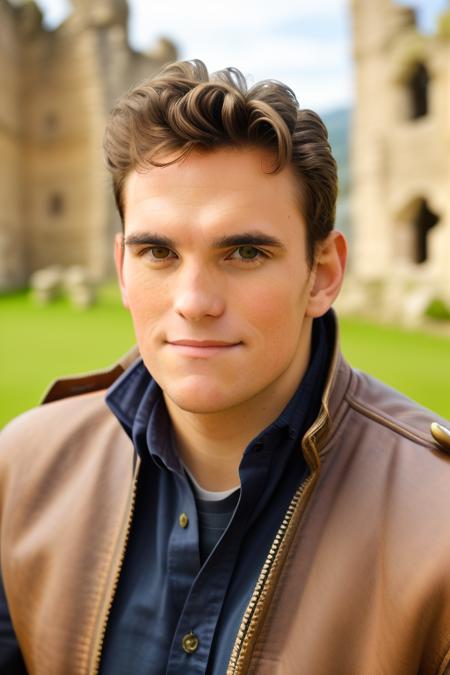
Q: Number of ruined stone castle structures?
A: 2